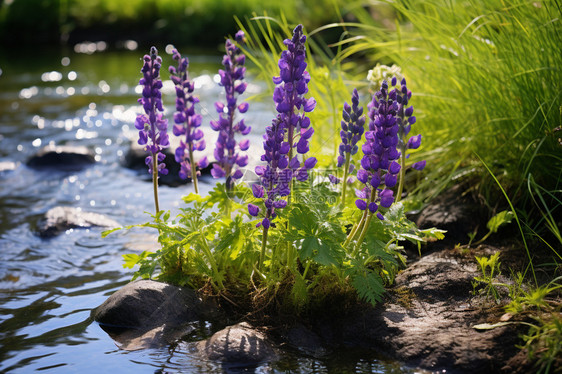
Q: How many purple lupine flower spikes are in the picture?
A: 8